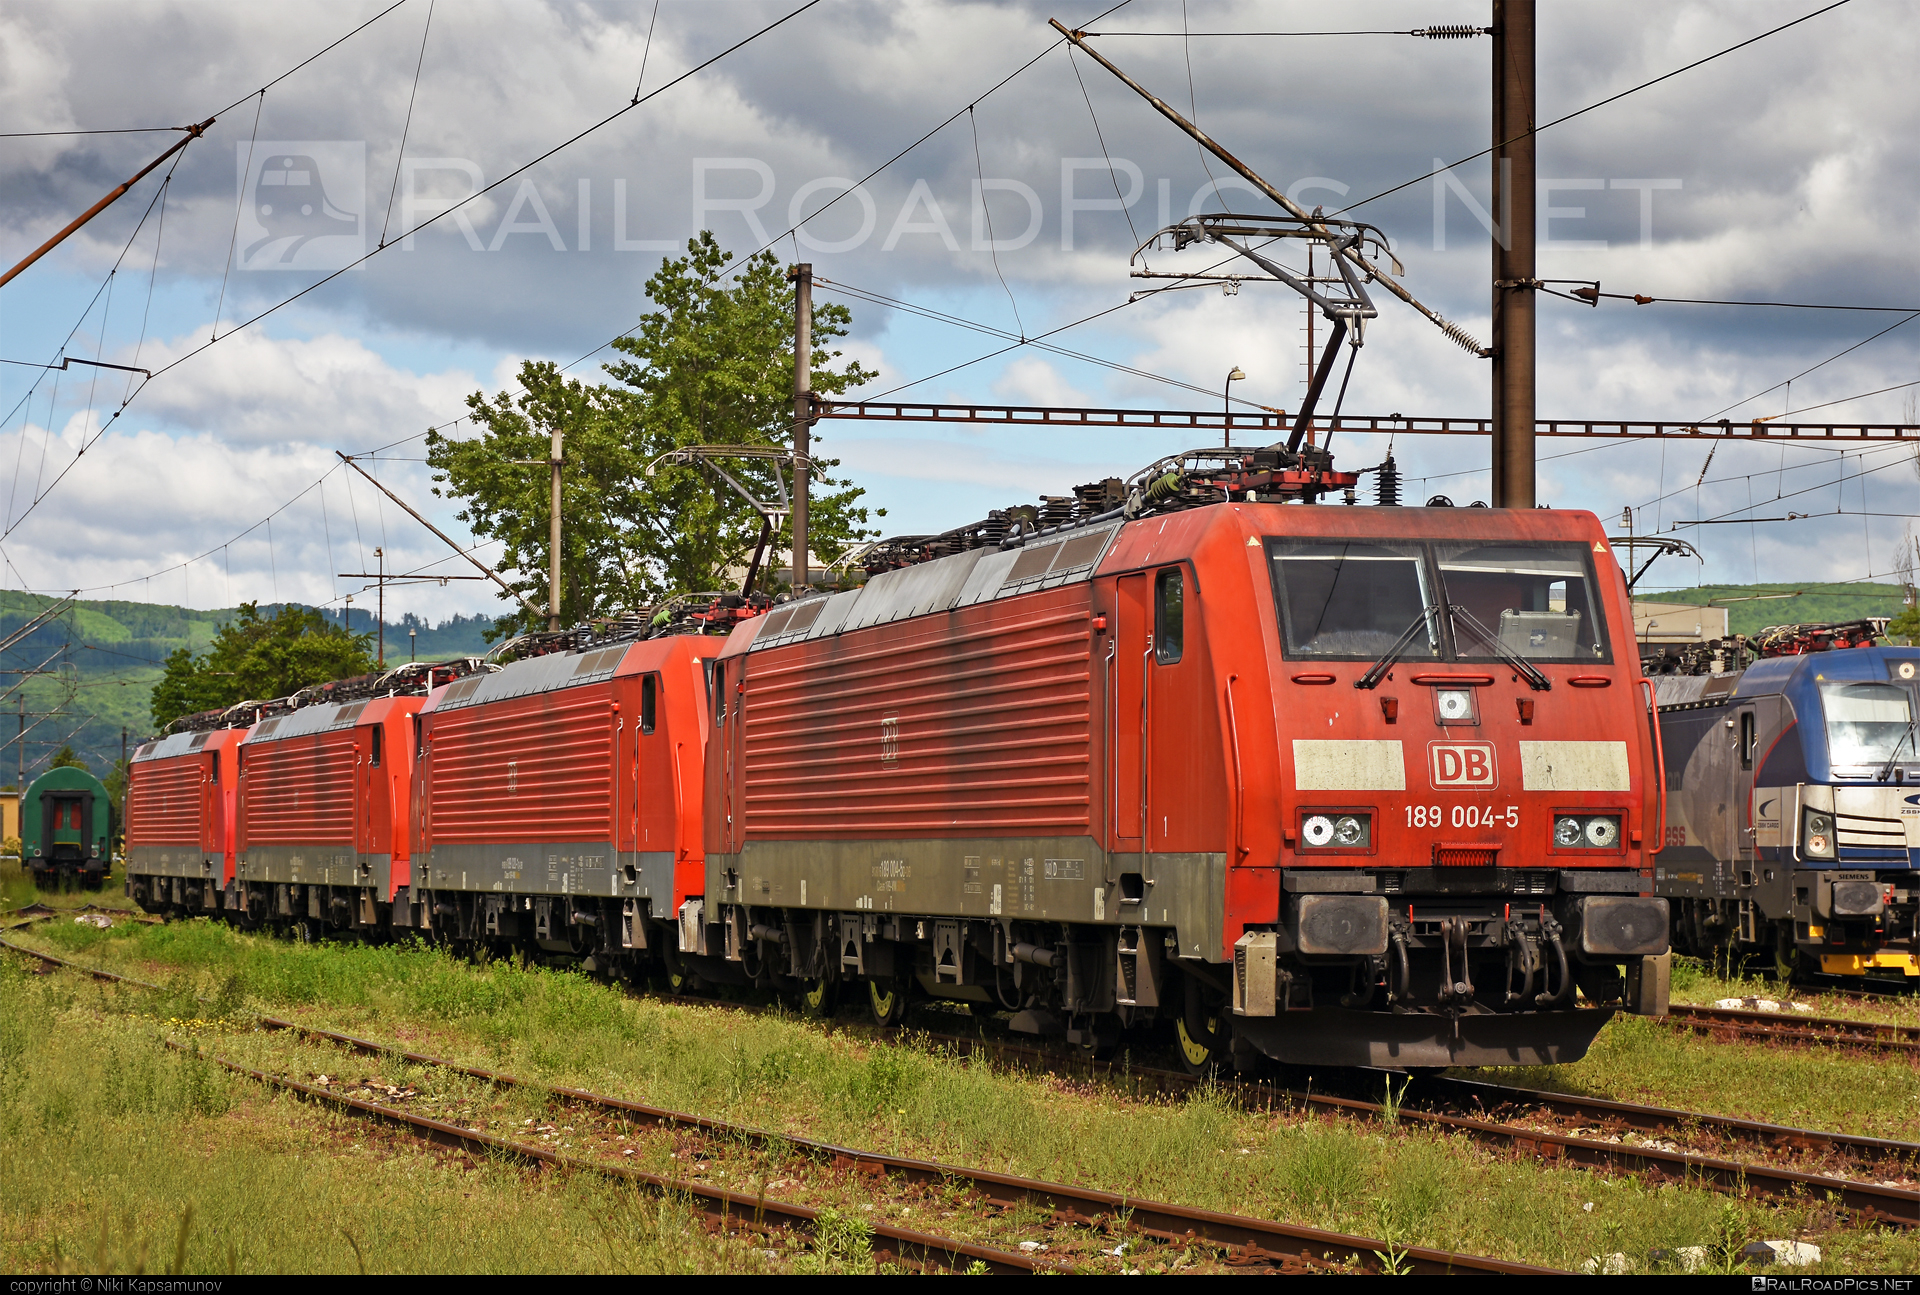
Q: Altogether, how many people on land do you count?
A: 0